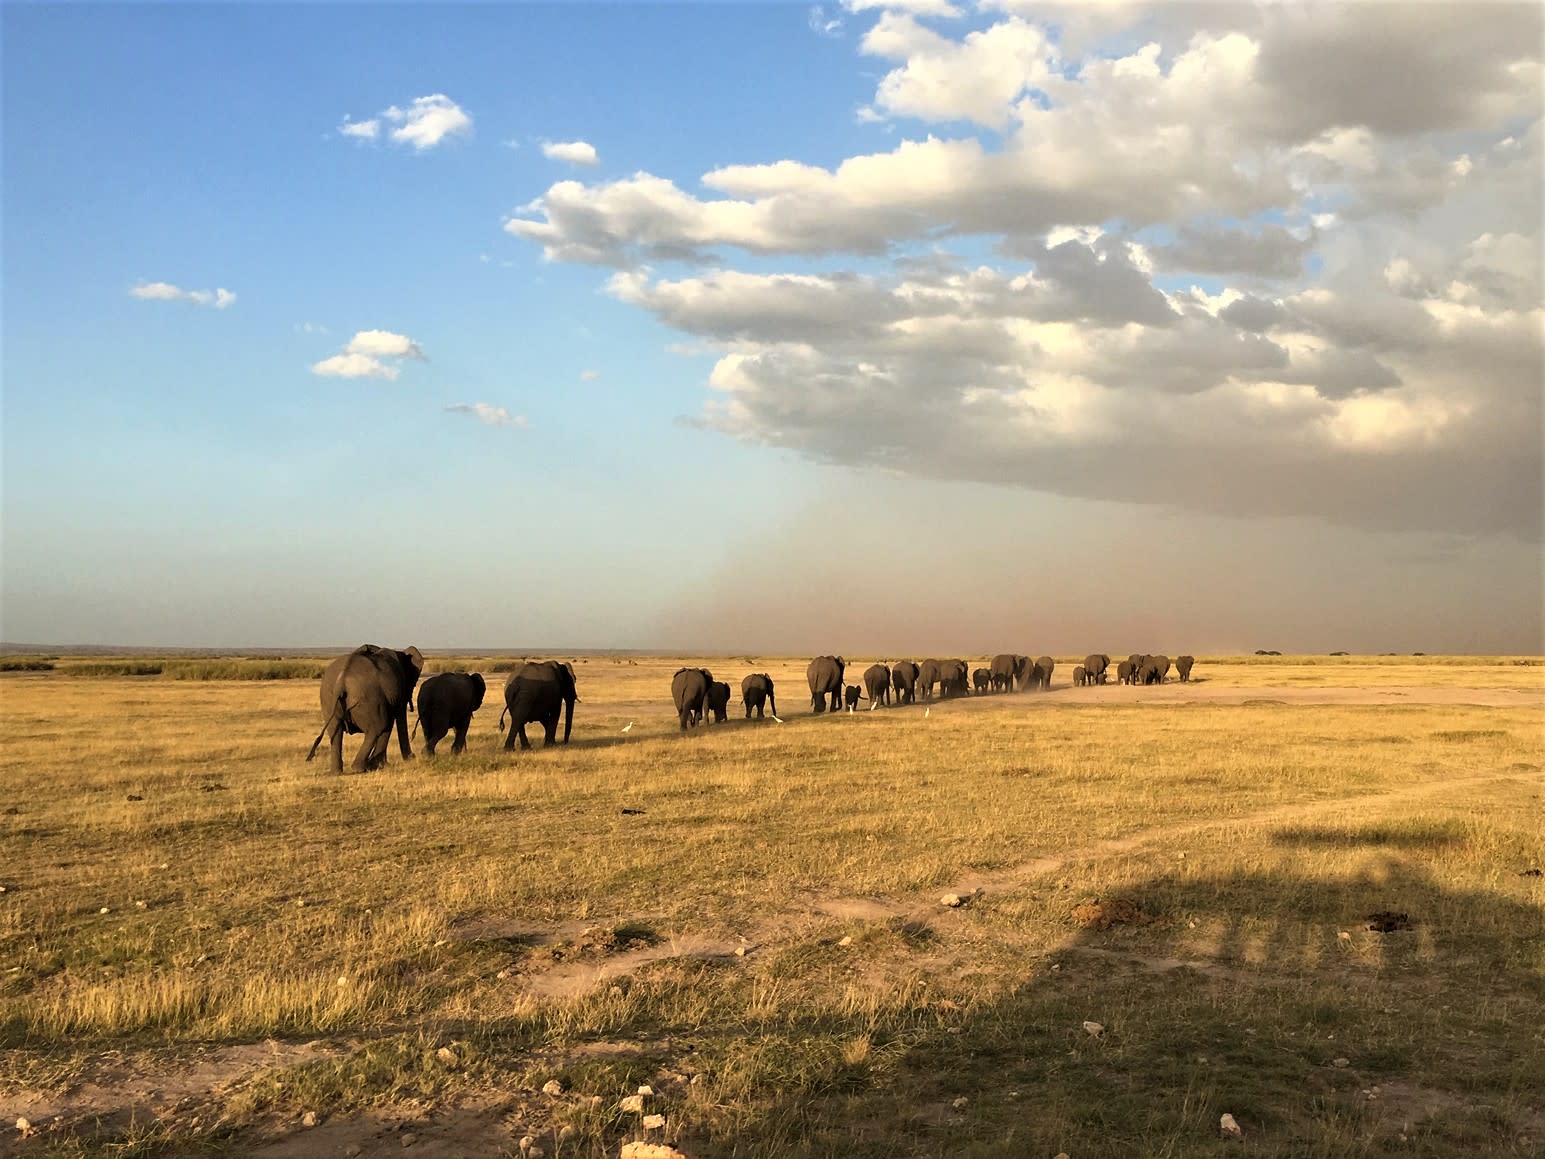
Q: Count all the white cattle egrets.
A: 5